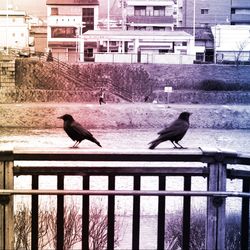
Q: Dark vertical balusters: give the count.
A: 8